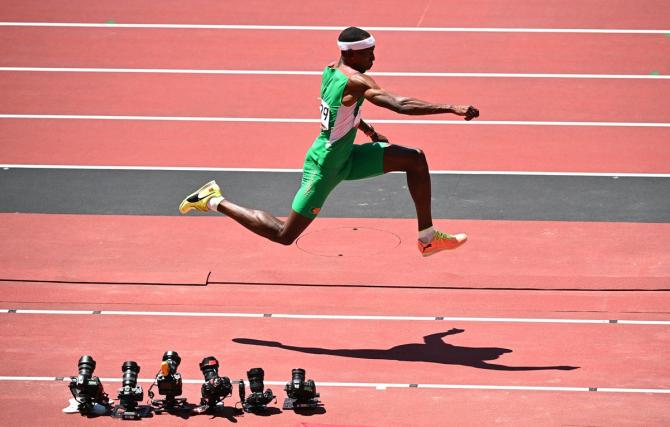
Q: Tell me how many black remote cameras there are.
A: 6